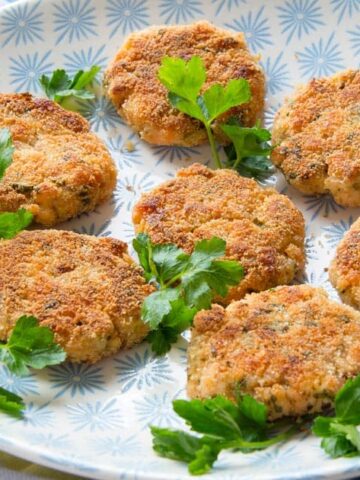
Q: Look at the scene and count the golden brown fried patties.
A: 7